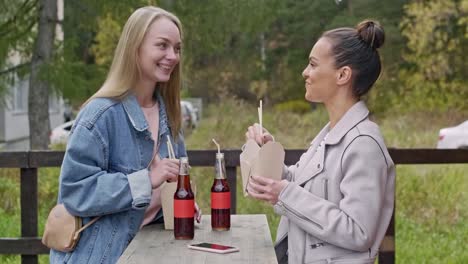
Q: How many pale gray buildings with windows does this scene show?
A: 1